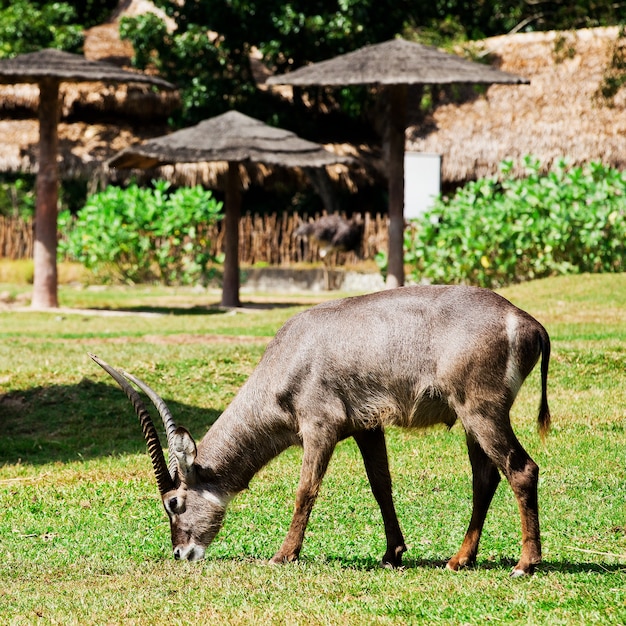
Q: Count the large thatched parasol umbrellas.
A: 3